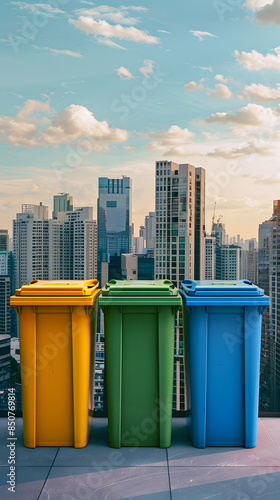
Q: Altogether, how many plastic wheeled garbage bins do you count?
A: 3